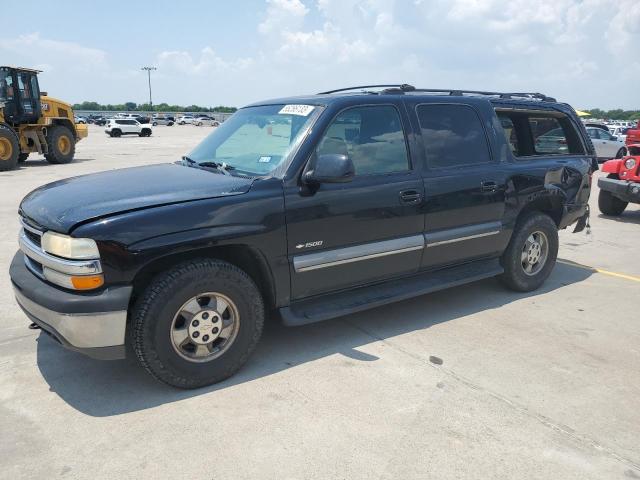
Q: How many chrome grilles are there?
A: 1